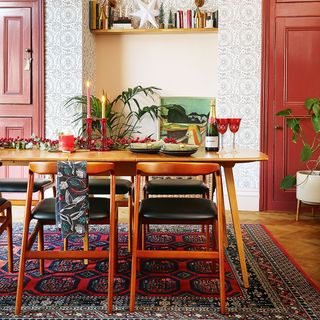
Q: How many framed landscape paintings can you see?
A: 1